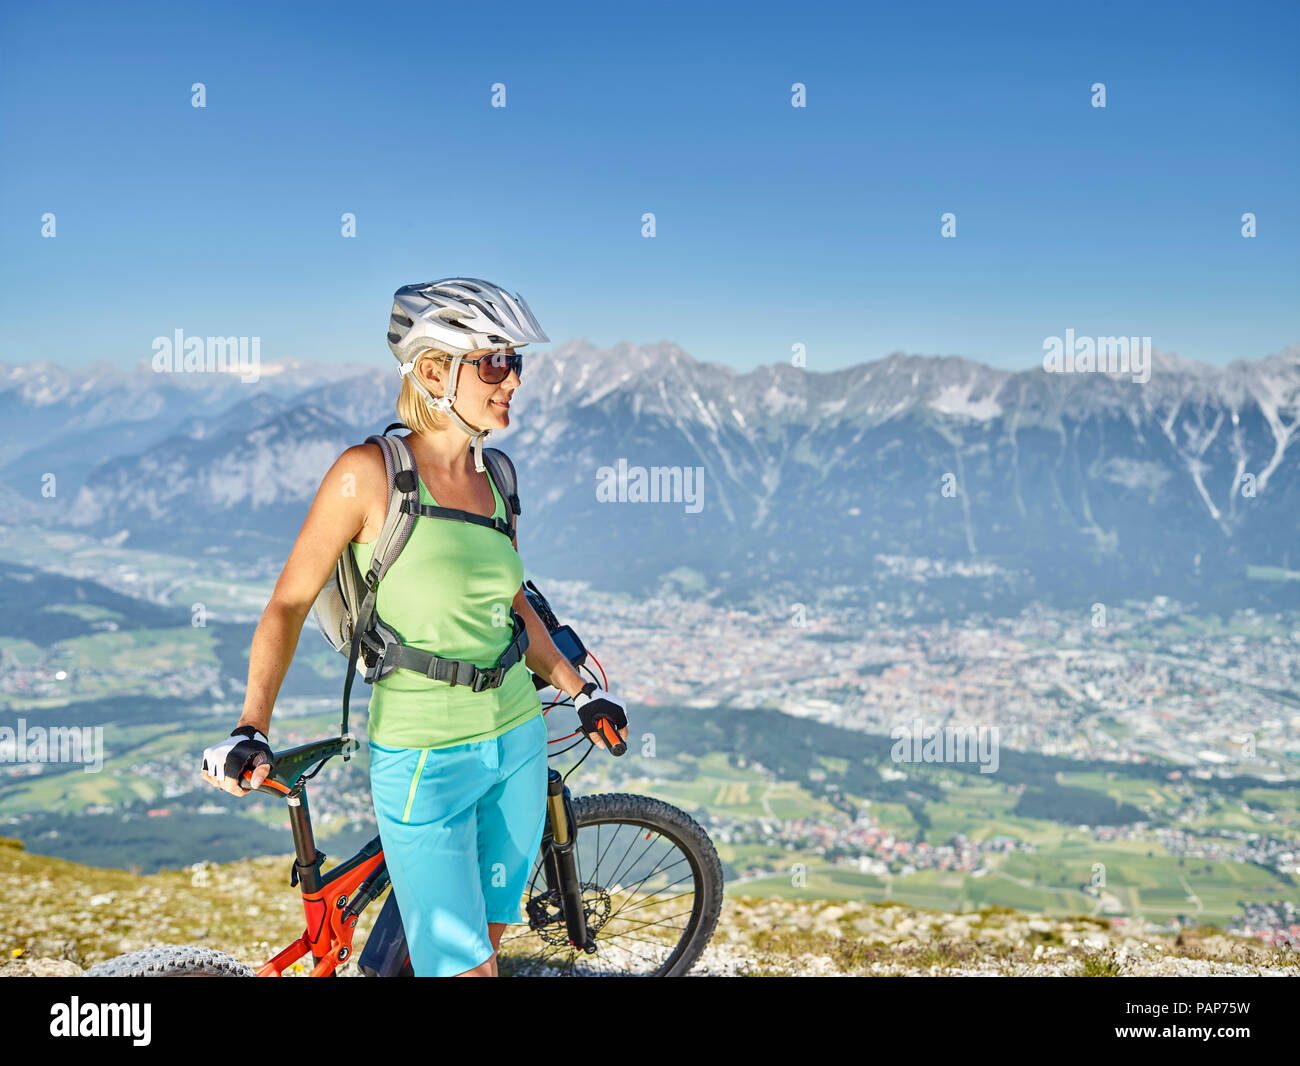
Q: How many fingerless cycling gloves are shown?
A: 2